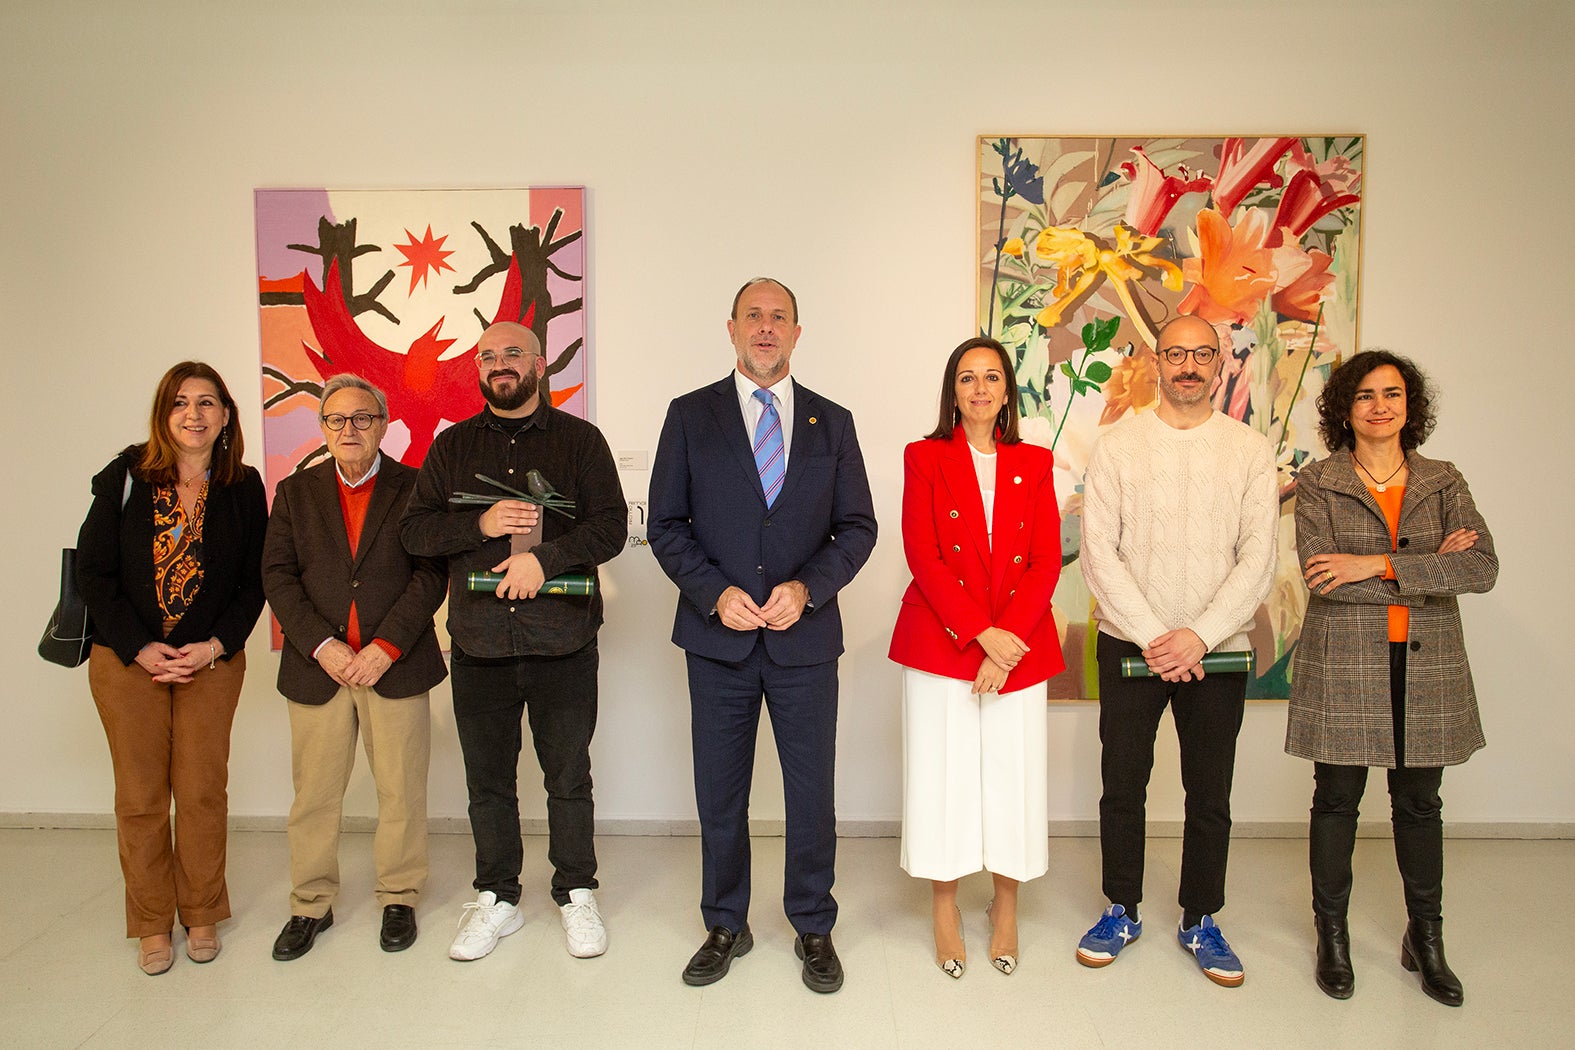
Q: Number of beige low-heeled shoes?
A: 2